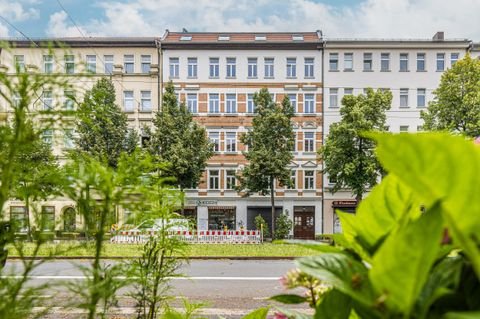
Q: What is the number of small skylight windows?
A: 4